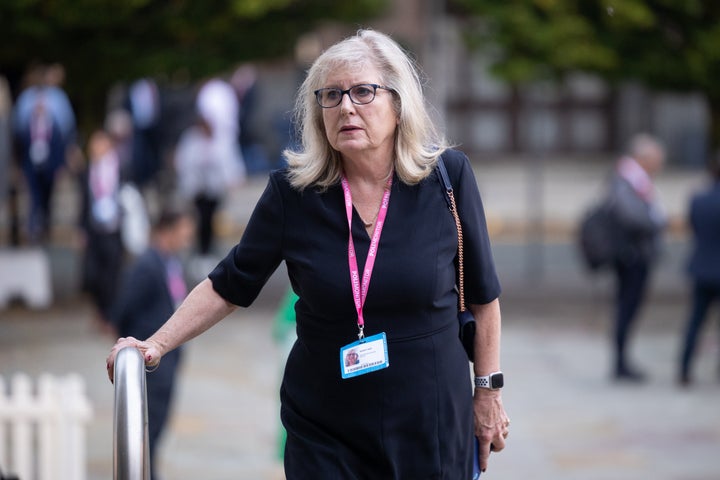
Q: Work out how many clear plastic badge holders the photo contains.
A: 1